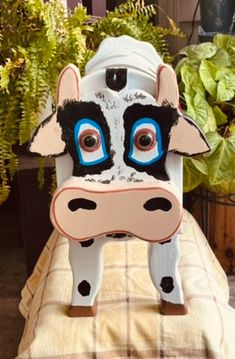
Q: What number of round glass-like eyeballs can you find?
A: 2